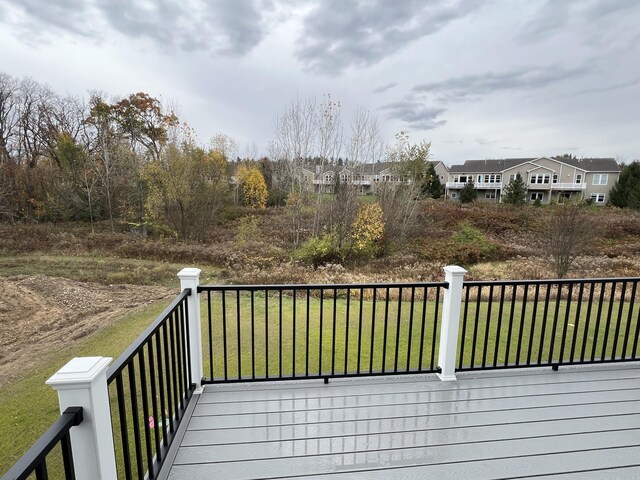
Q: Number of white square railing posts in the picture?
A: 3